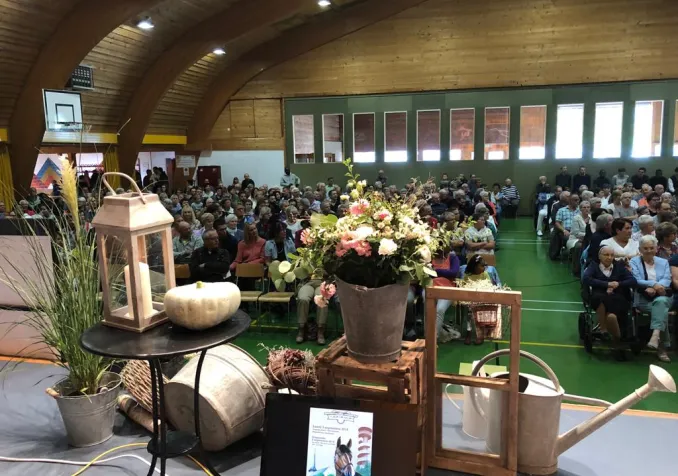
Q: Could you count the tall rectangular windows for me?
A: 12